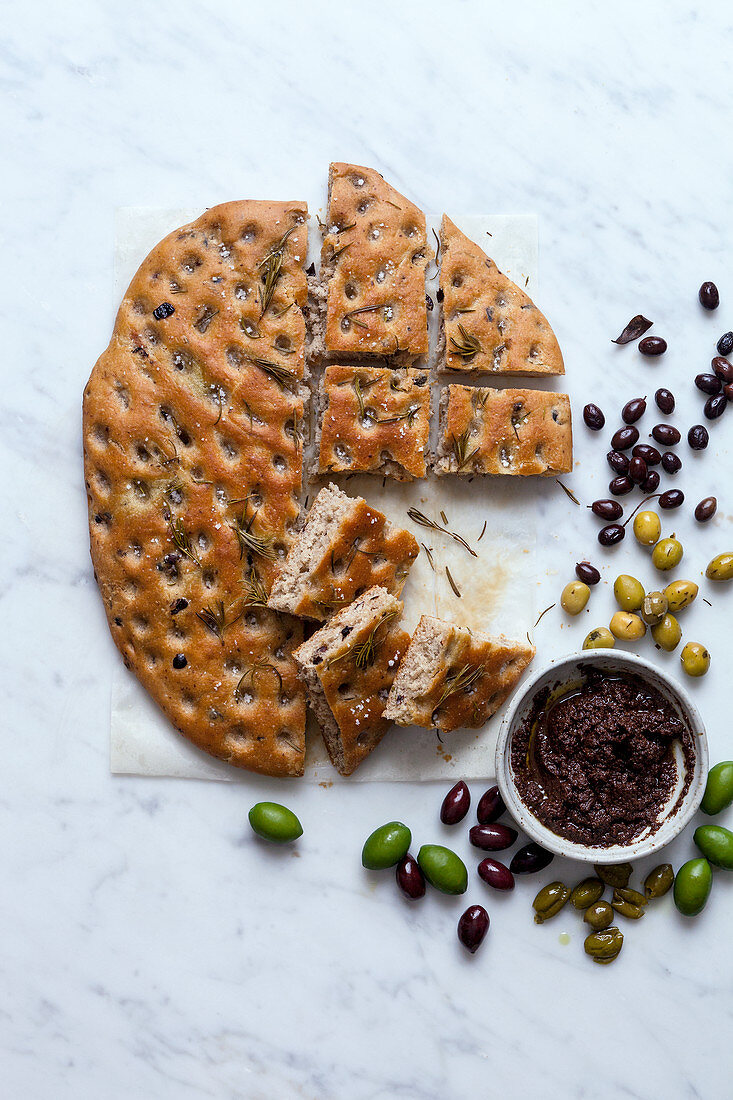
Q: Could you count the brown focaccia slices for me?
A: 7